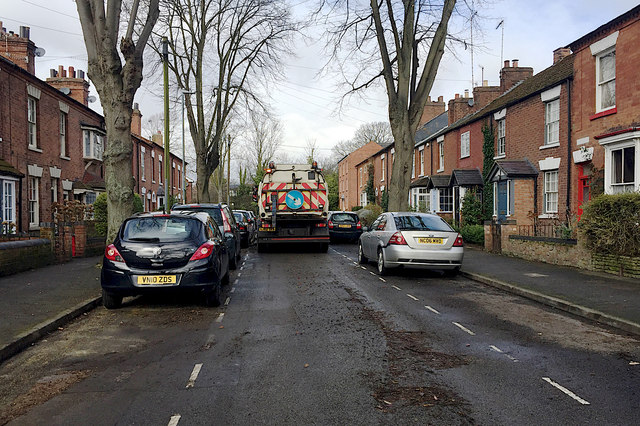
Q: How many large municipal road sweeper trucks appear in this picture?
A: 1